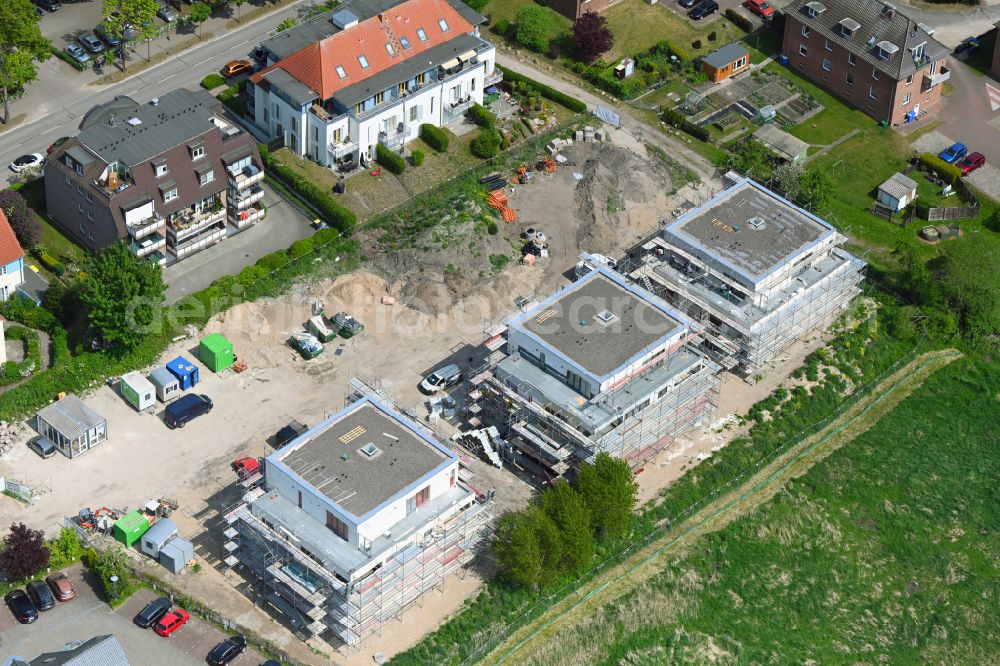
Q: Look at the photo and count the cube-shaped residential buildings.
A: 3